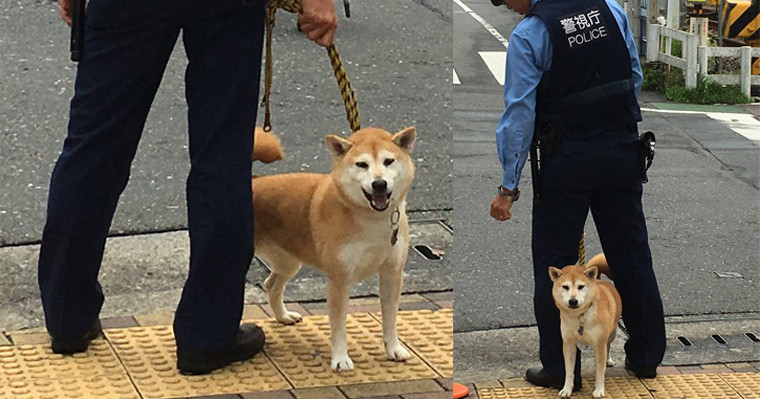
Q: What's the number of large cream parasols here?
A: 0